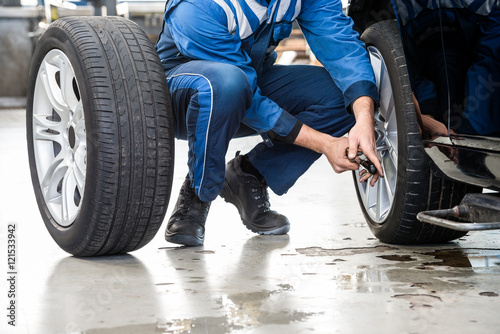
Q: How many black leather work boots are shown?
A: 2